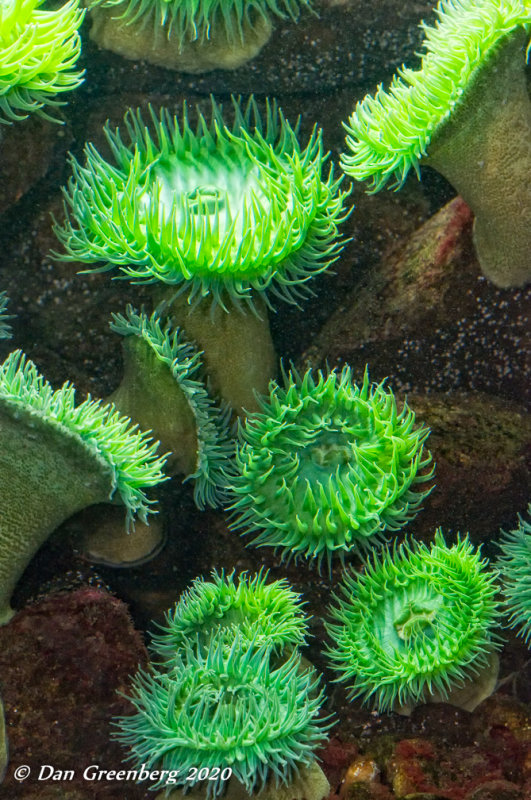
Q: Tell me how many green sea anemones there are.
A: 12